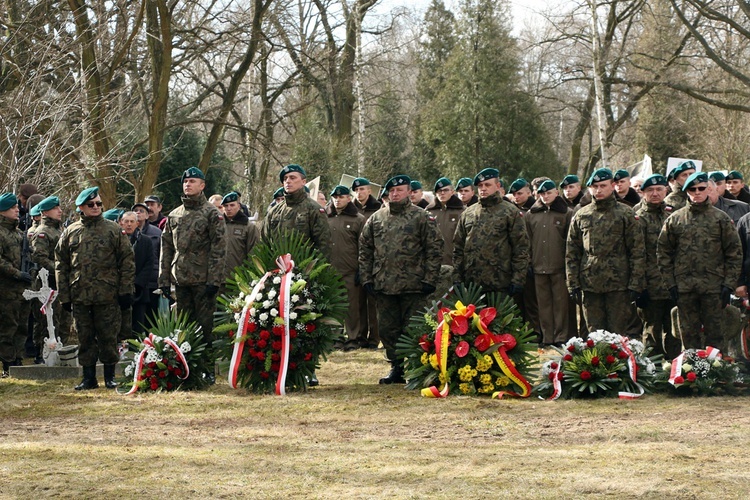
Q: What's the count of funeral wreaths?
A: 5